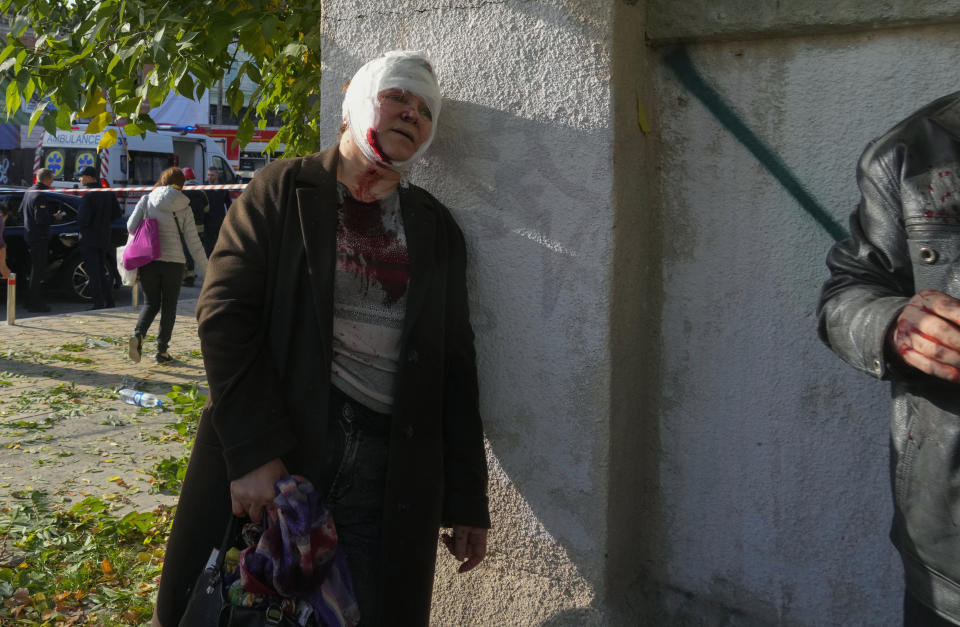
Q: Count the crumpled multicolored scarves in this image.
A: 1